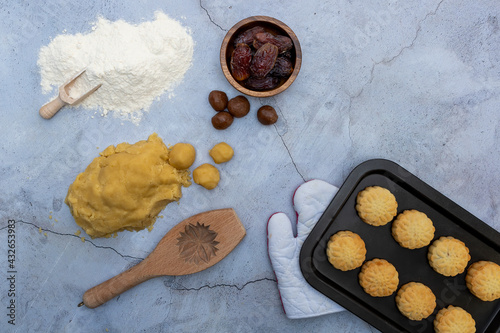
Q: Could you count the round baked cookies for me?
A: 8